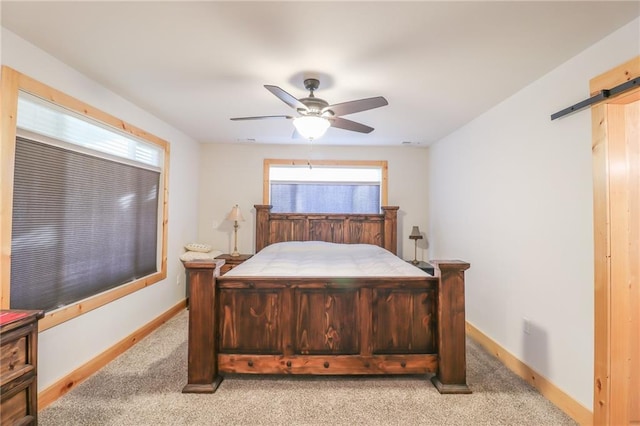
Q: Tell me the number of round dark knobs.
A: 5